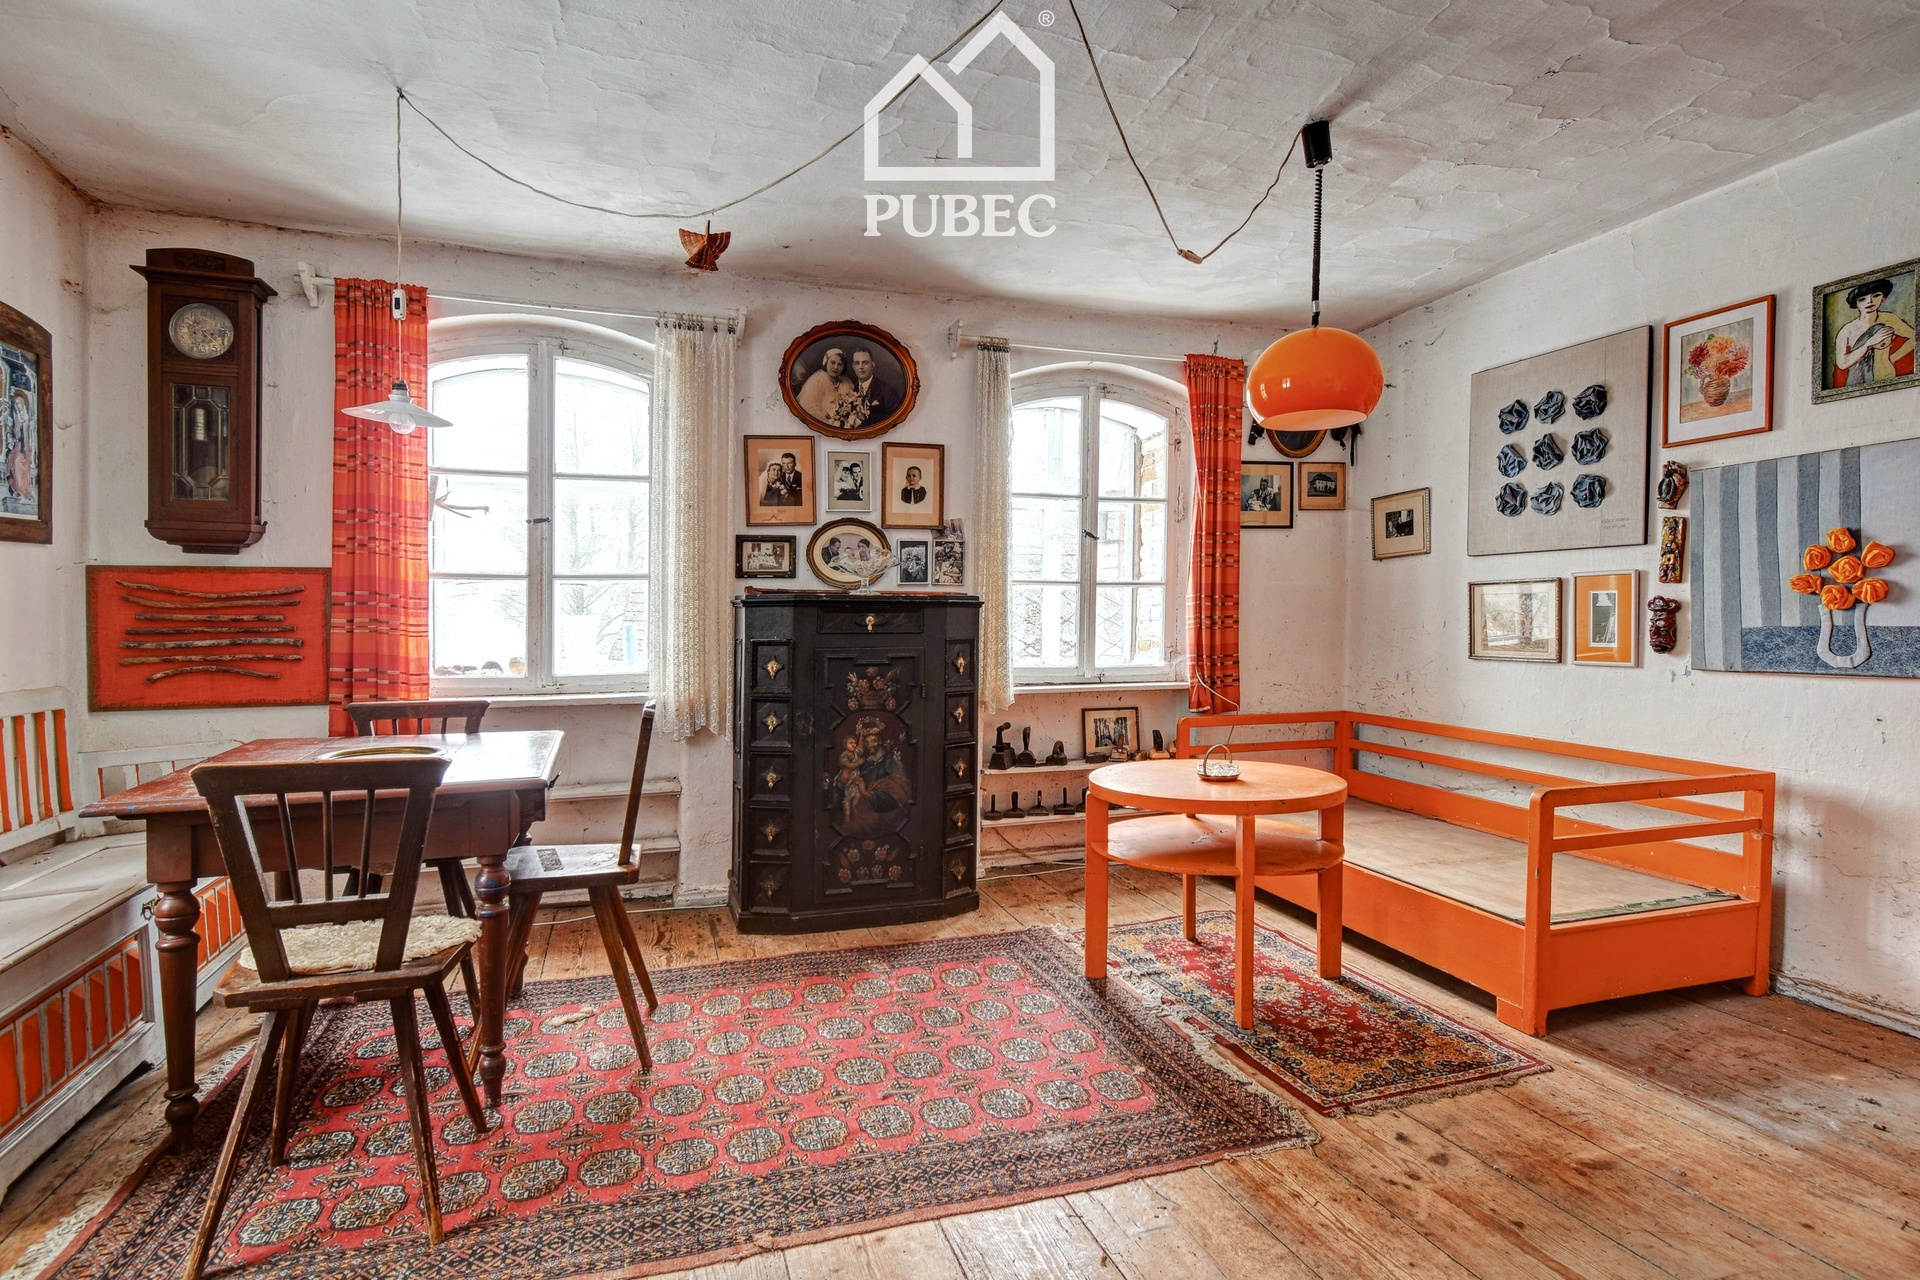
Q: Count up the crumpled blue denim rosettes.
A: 9